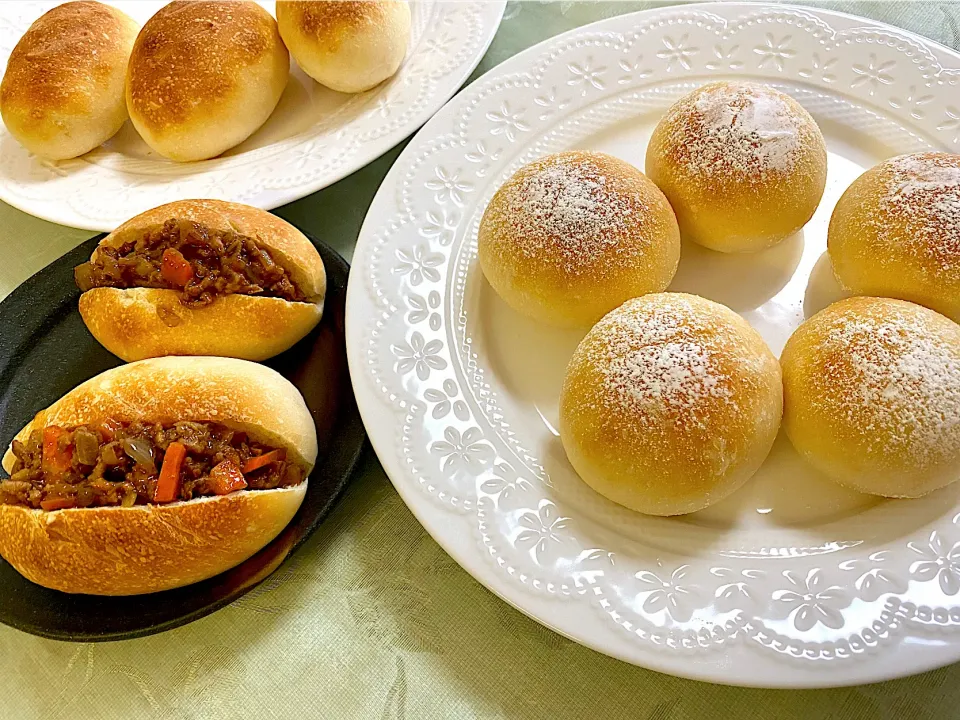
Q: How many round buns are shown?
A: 5